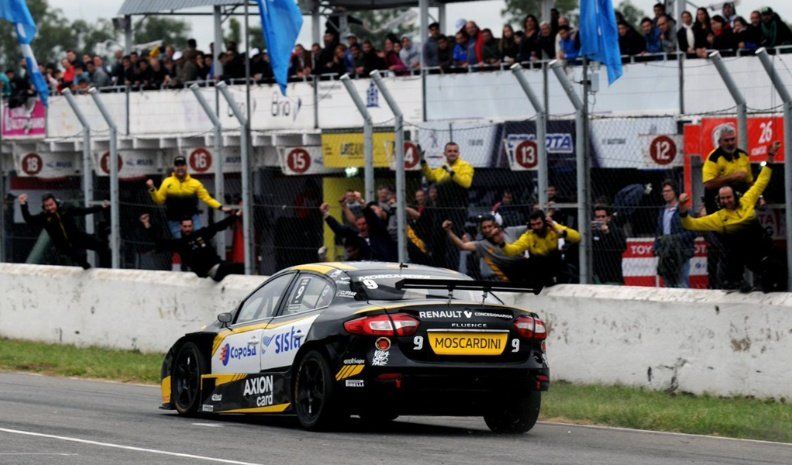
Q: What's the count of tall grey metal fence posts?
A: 10